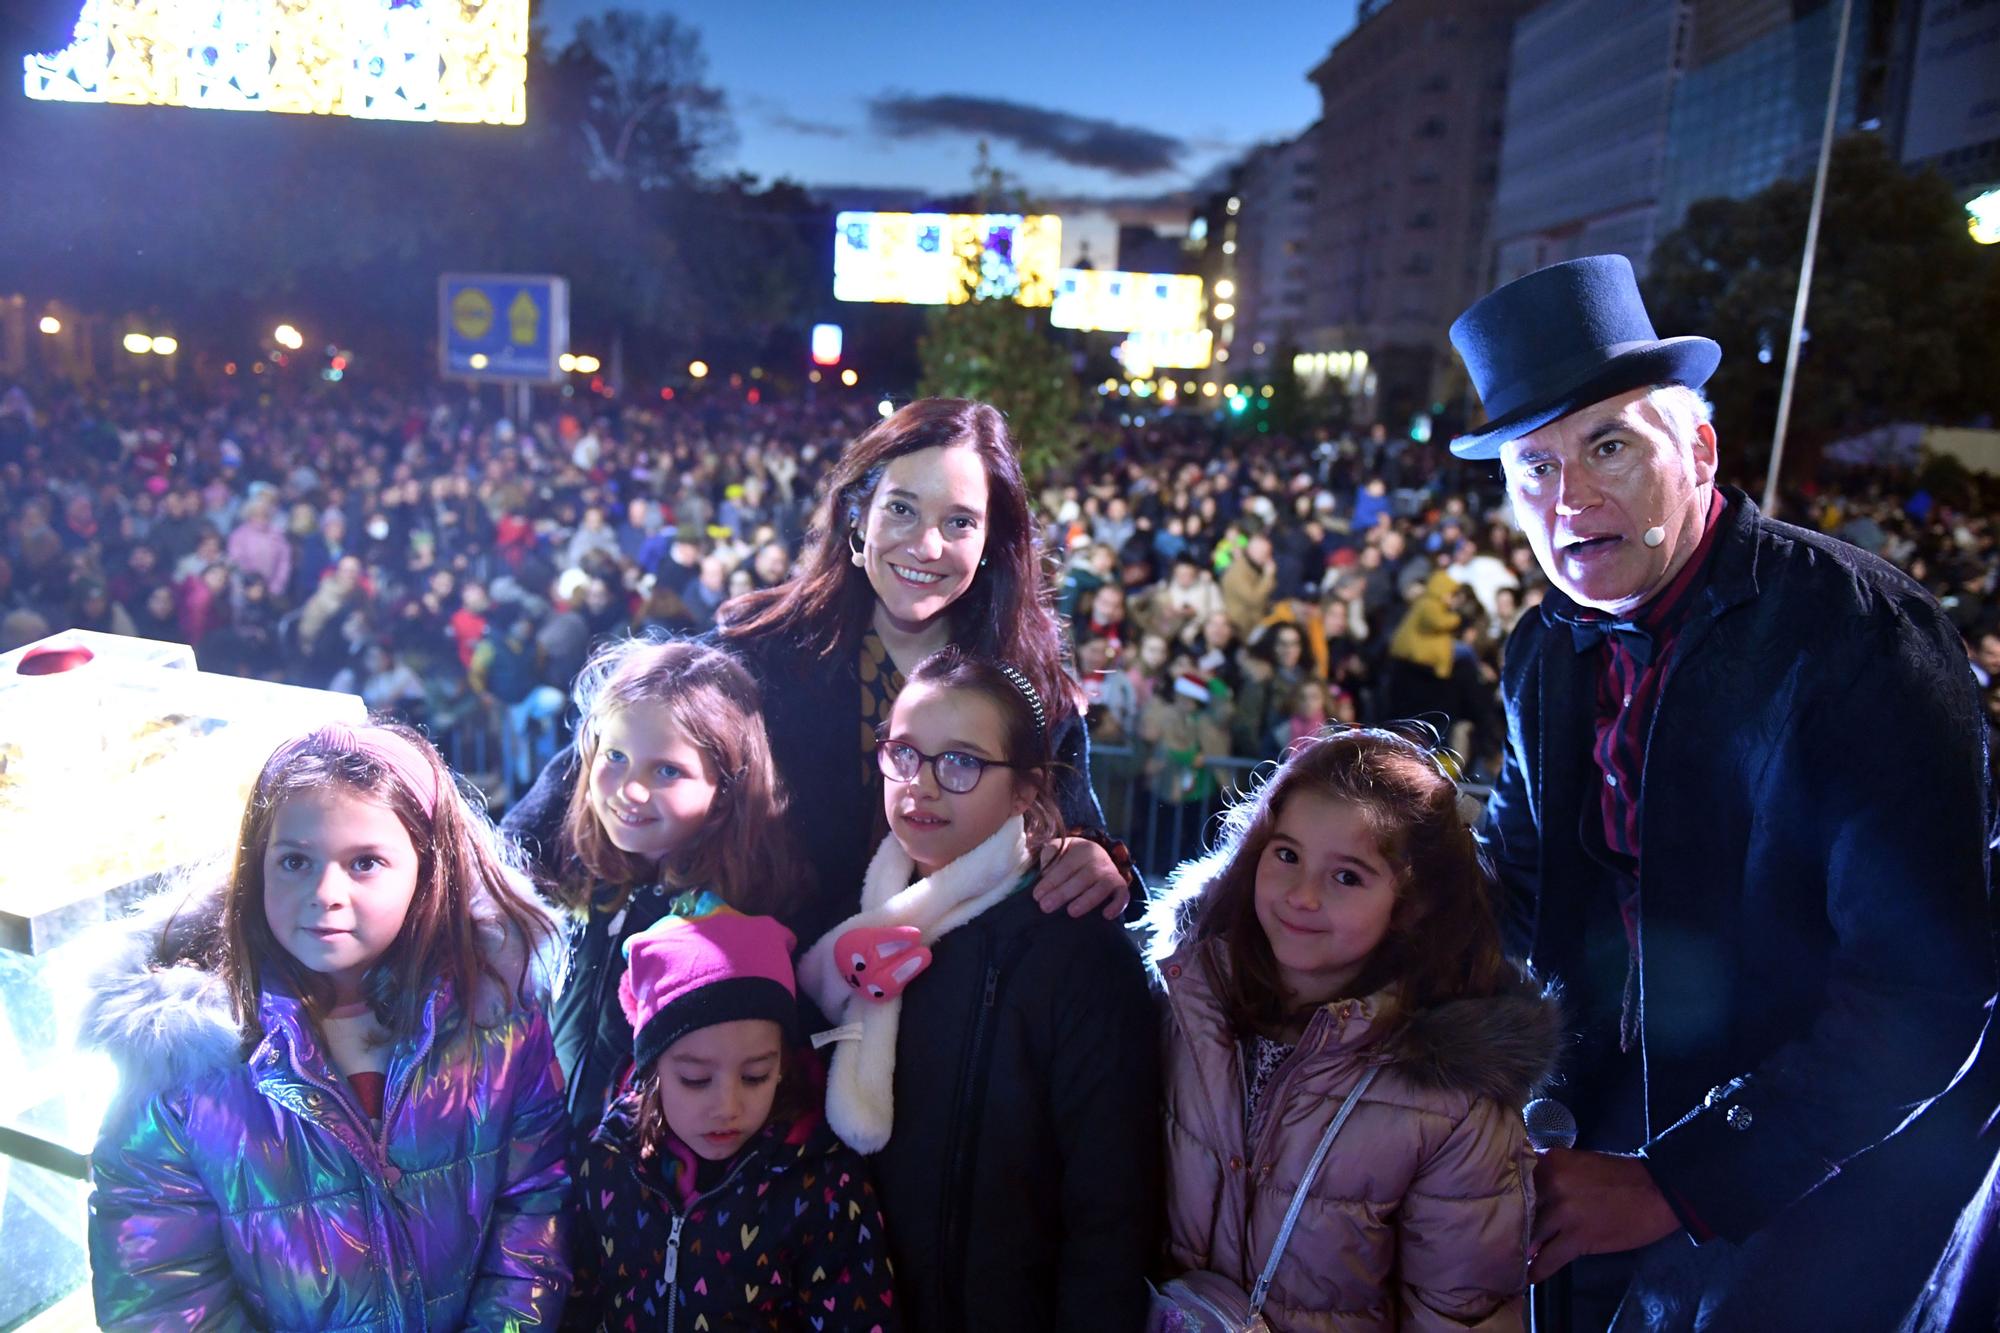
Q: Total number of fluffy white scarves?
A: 1